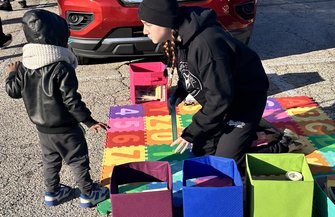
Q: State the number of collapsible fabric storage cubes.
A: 5